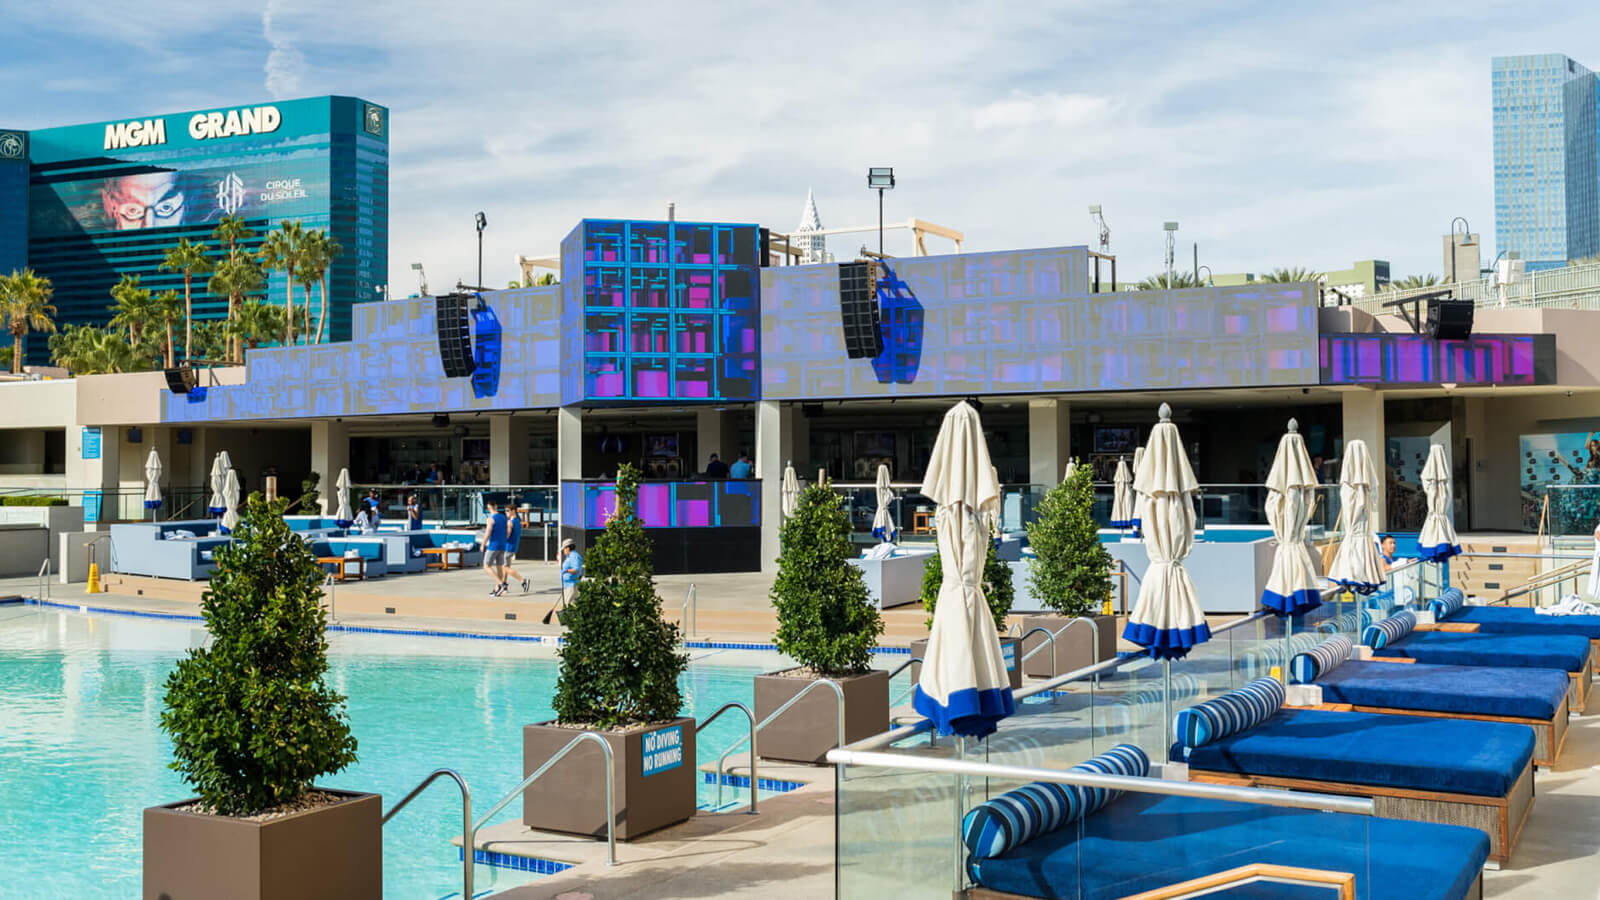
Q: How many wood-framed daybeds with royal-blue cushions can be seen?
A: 5